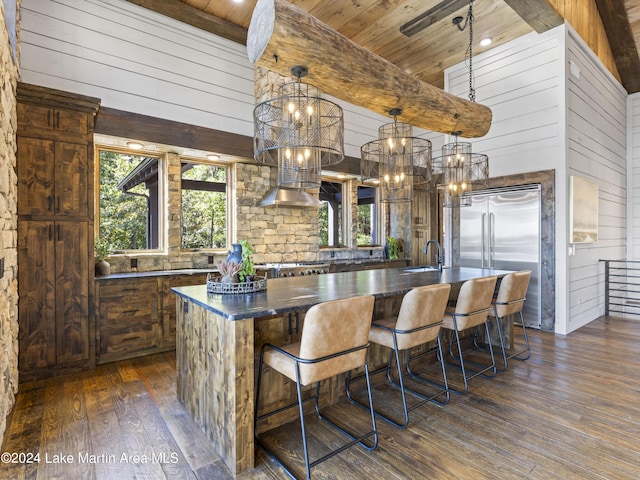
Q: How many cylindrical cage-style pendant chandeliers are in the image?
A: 3